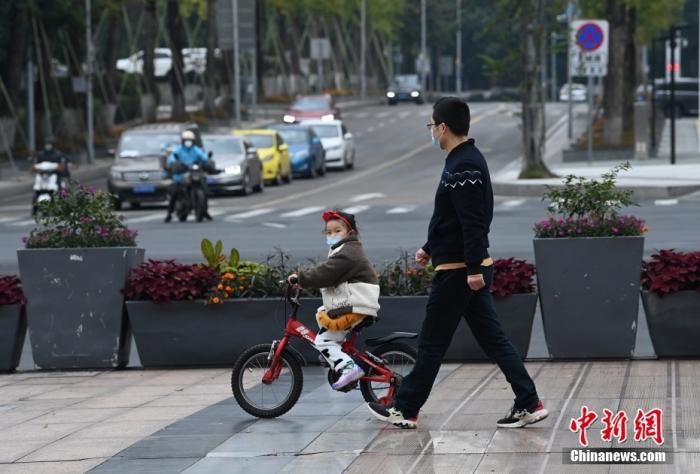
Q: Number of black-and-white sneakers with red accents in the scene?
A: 2